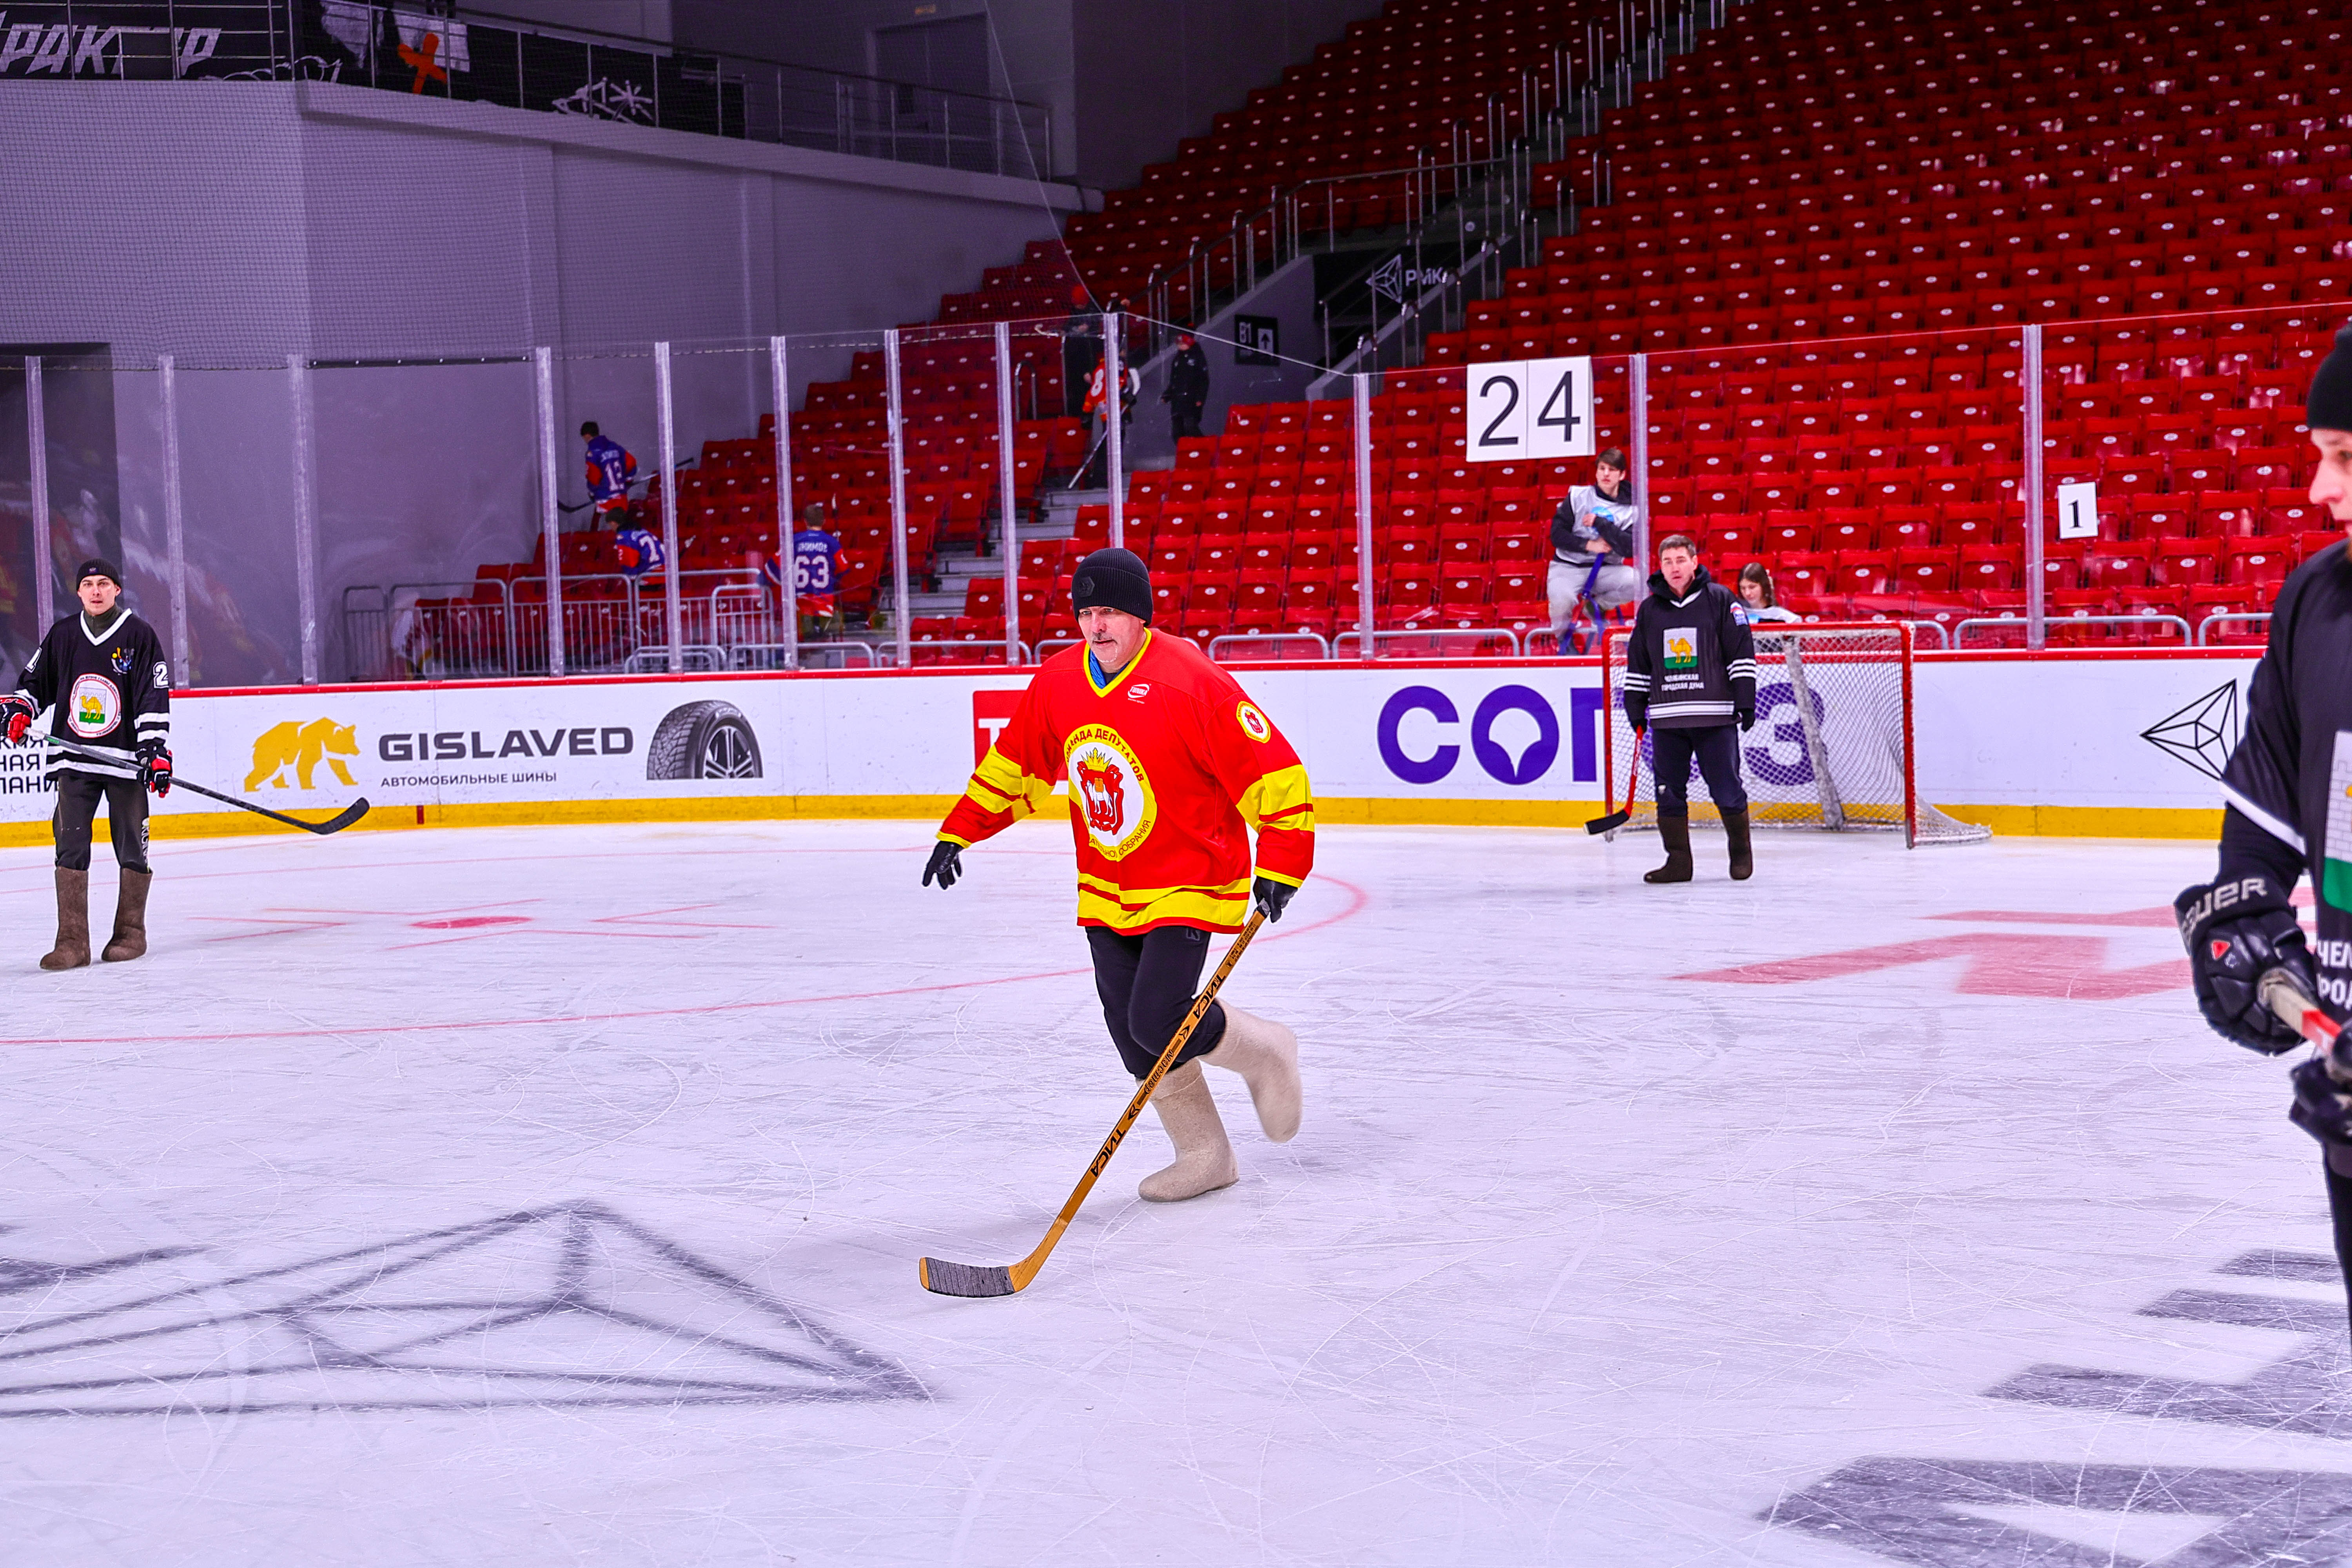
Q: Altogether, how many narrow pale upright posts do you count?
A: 12